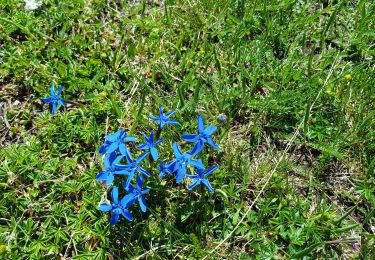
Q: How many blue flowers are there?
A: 12